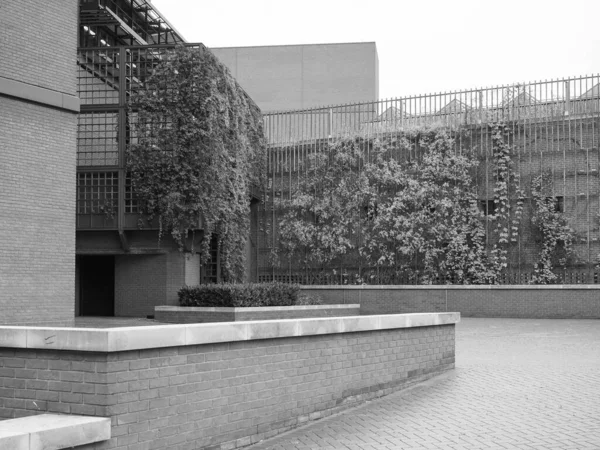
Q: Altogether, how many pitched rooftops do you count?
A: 4